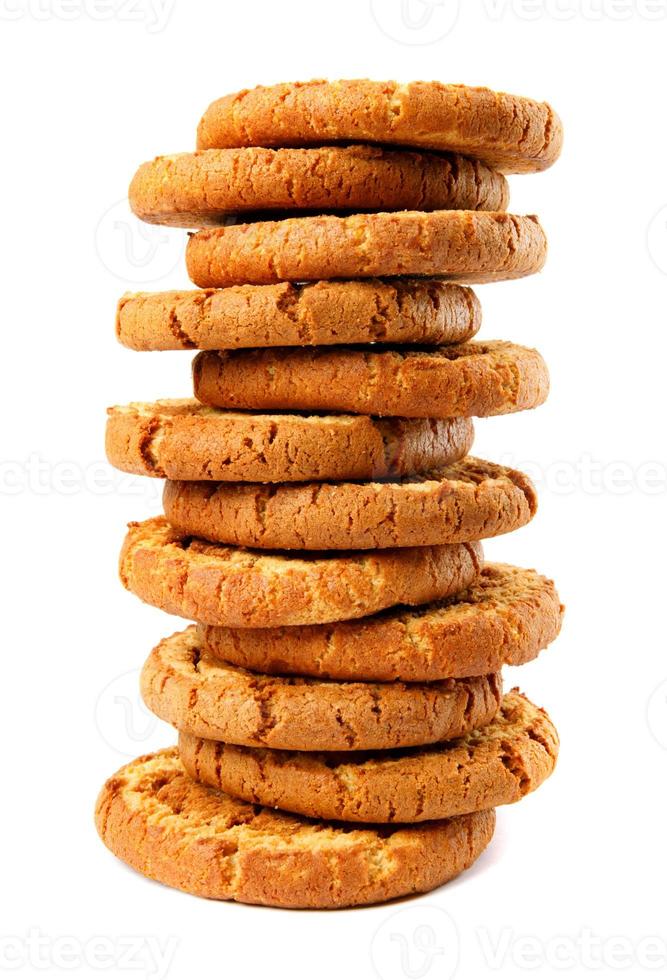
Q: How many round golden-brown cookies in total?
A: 12